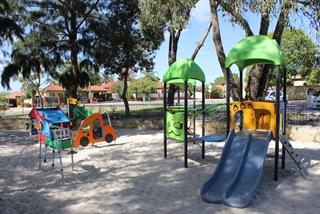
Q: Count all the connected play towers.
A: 2